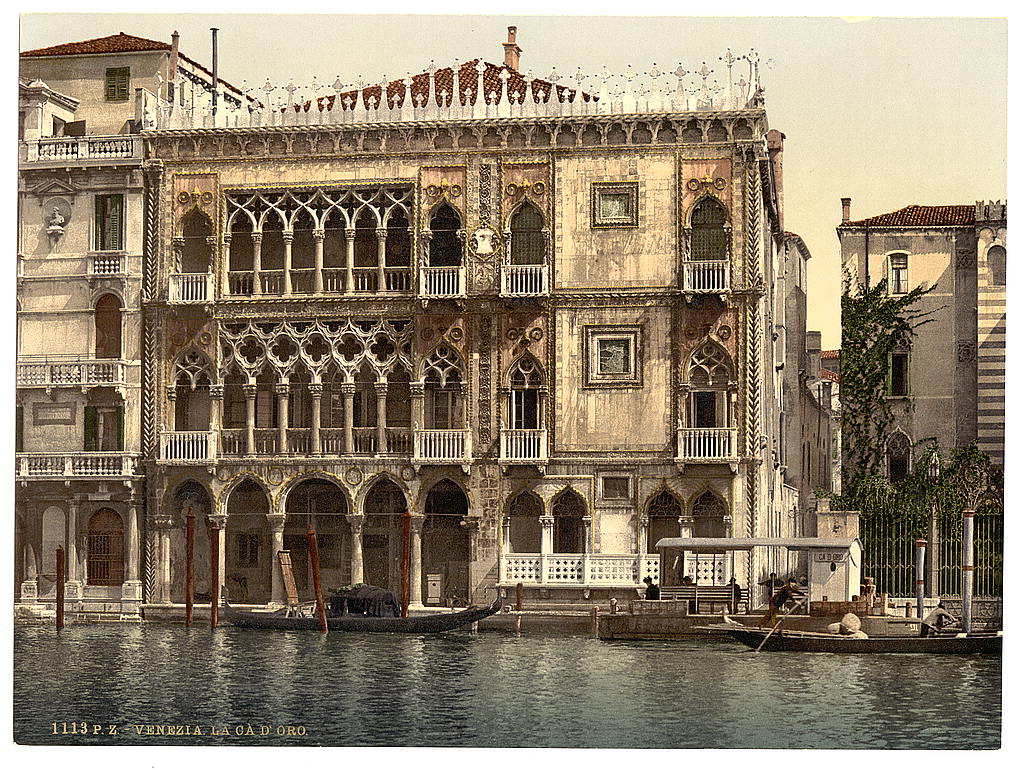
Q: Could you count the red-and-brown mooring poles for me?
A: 5